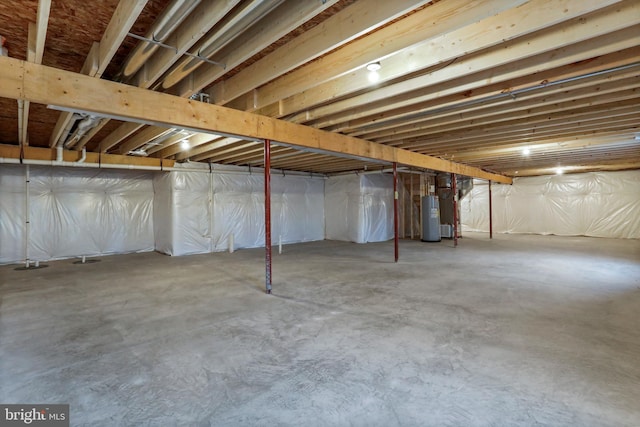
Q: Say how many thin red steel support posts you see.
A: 4